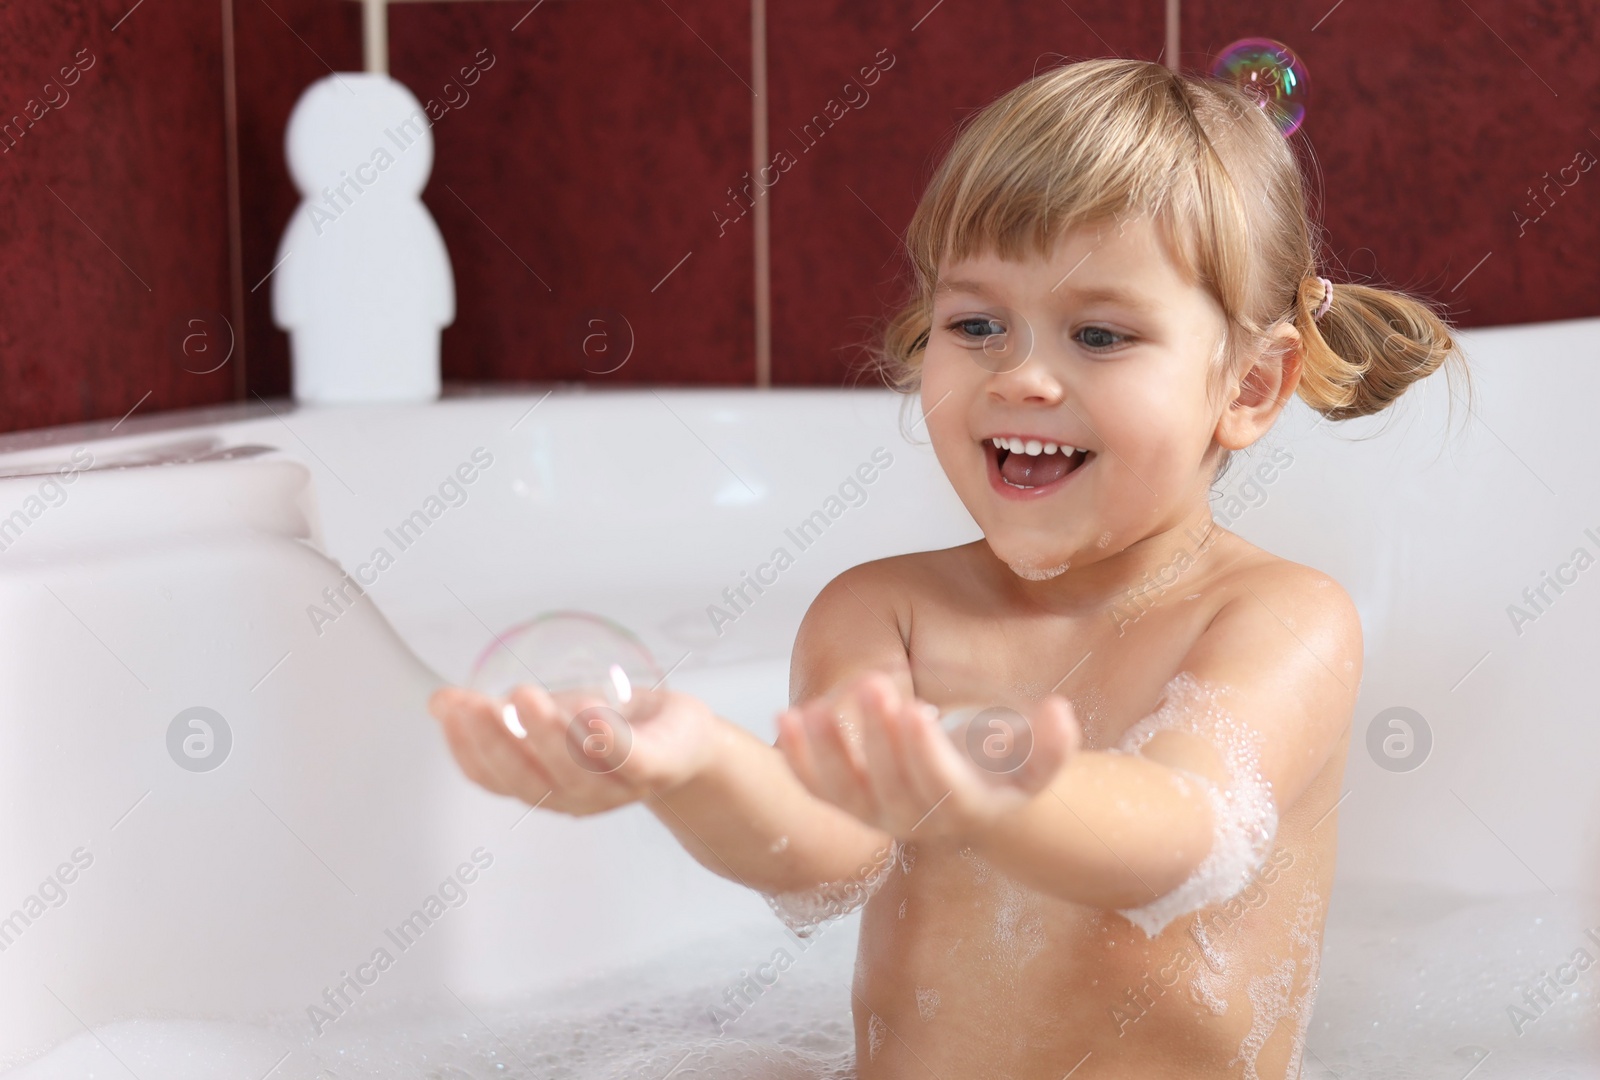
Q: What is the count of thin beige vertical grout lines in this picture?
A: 4